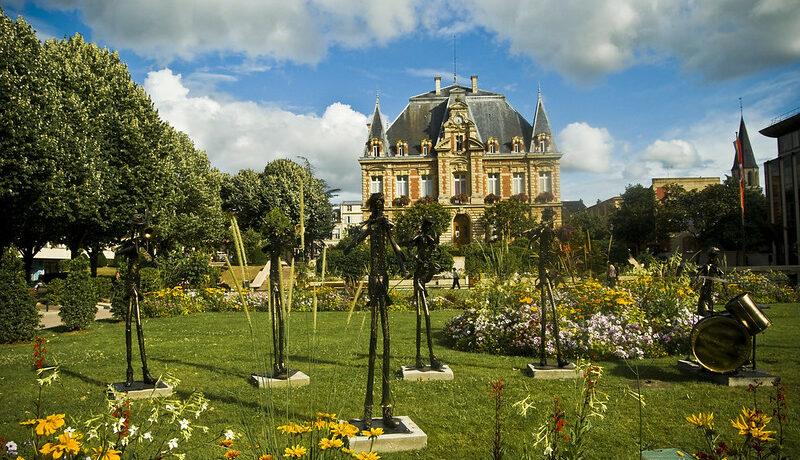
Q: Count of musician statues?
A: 6